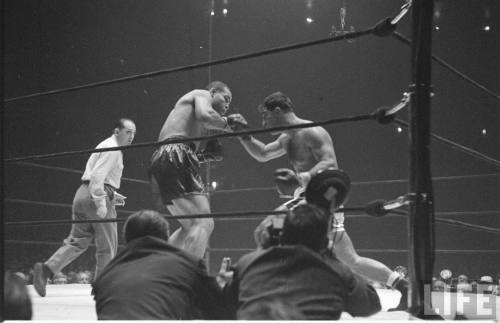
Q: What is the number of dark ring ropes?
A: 3